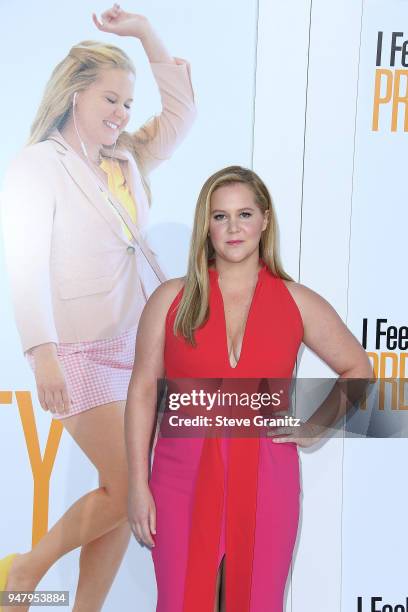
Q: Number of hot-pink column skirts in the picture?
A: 1